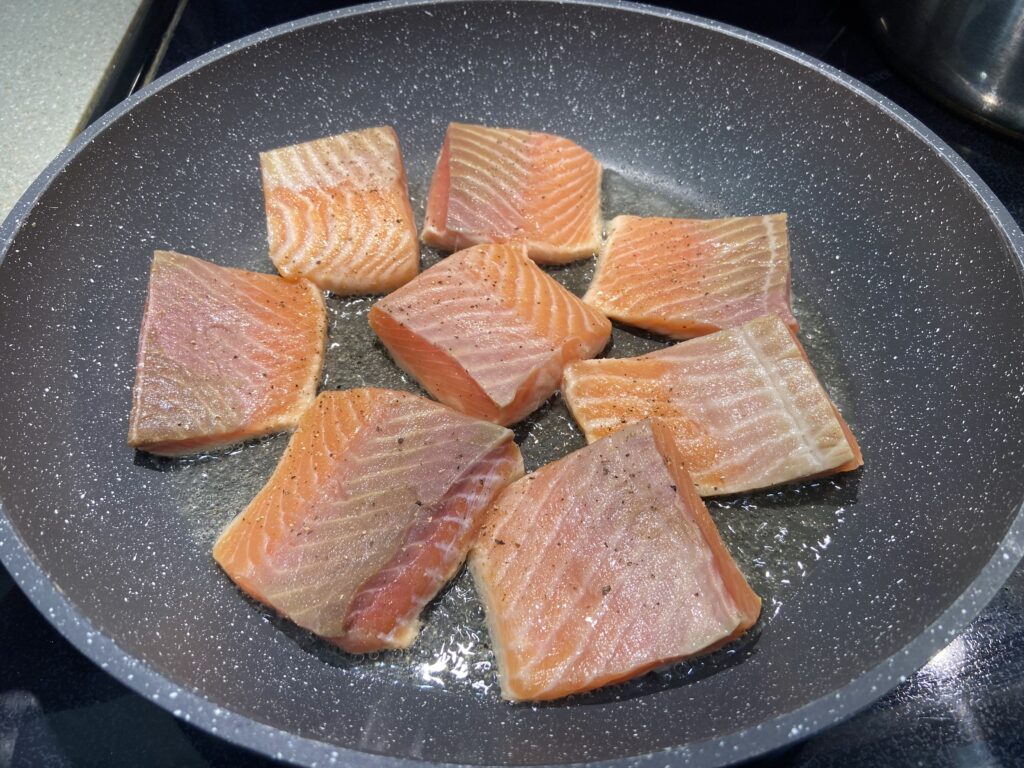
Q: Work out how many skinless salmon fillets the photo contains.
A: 8